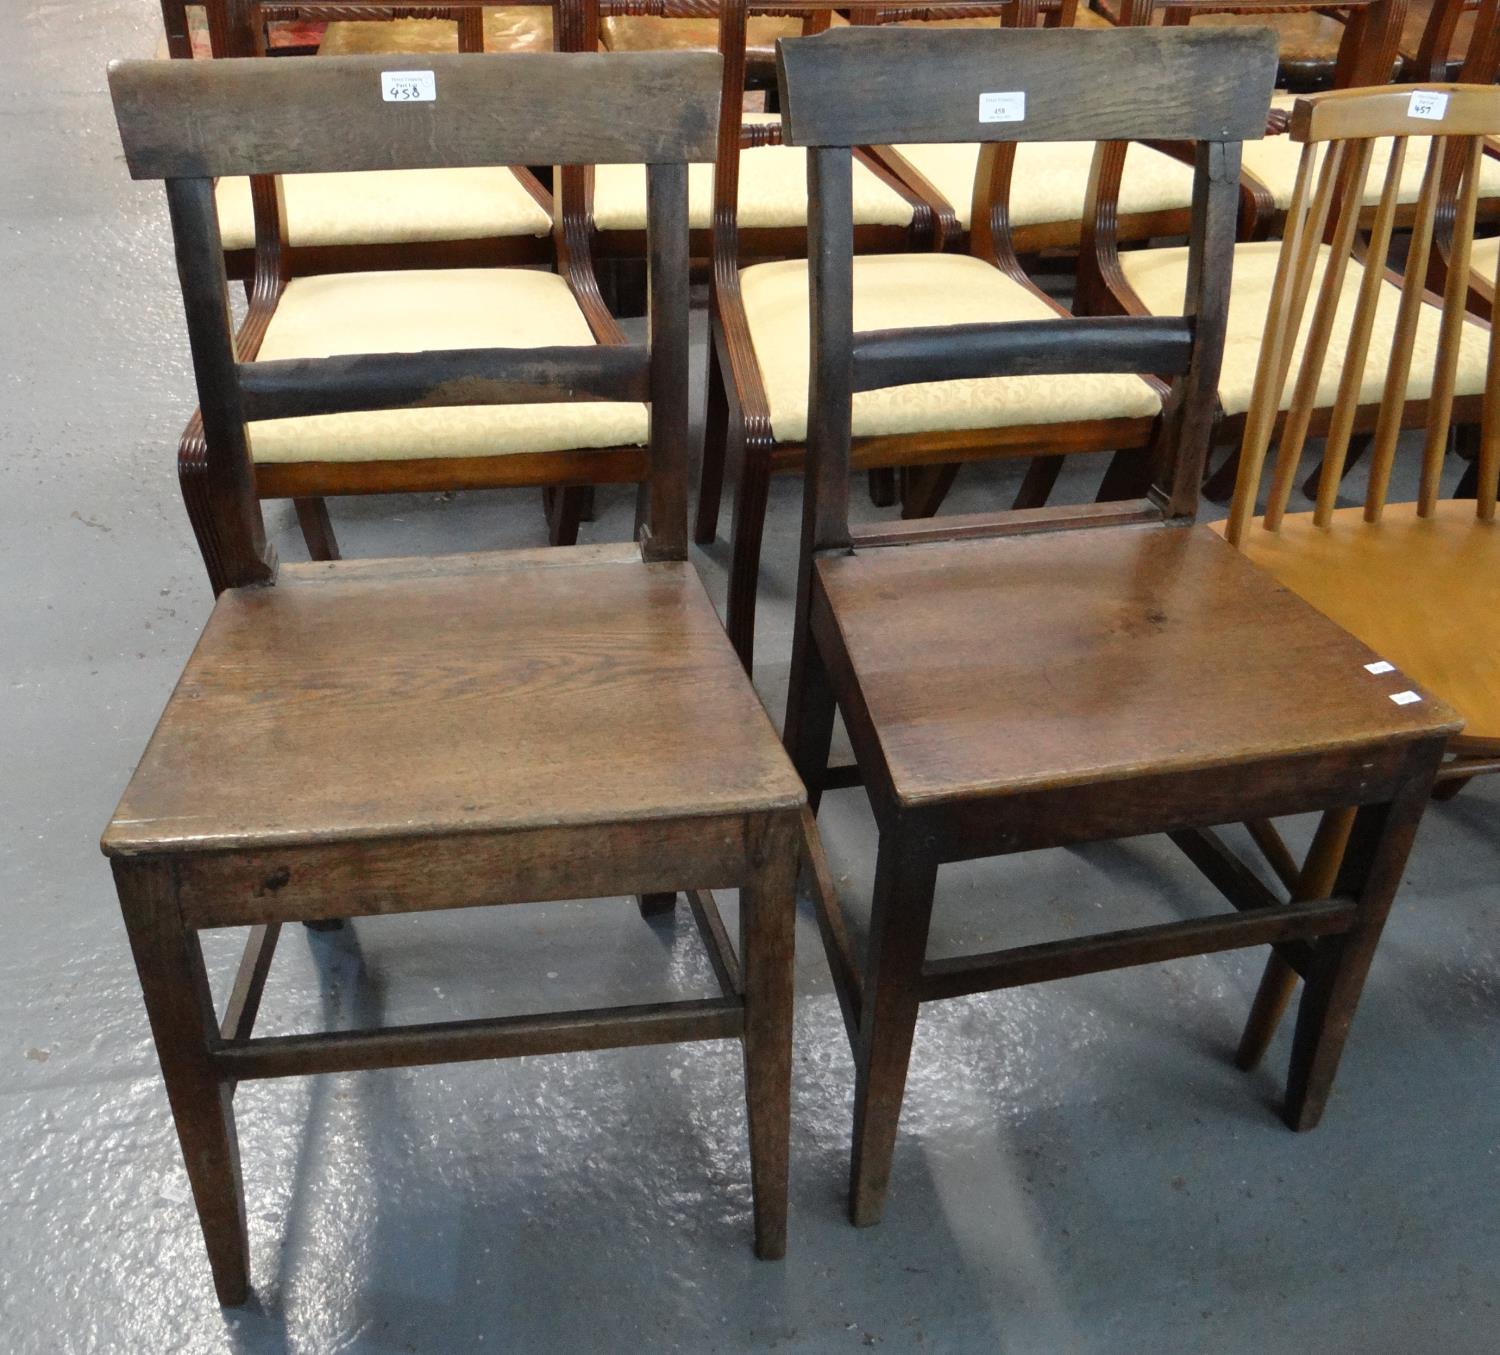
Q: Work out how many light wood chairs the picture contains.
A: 1